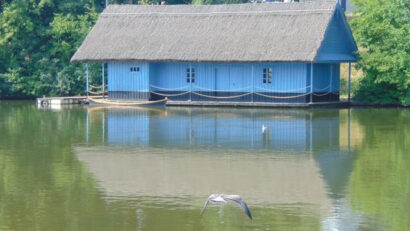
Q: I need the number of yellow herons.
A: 0